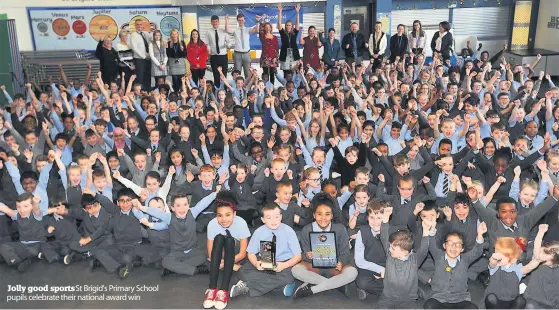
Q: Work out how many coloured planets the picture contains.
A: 6